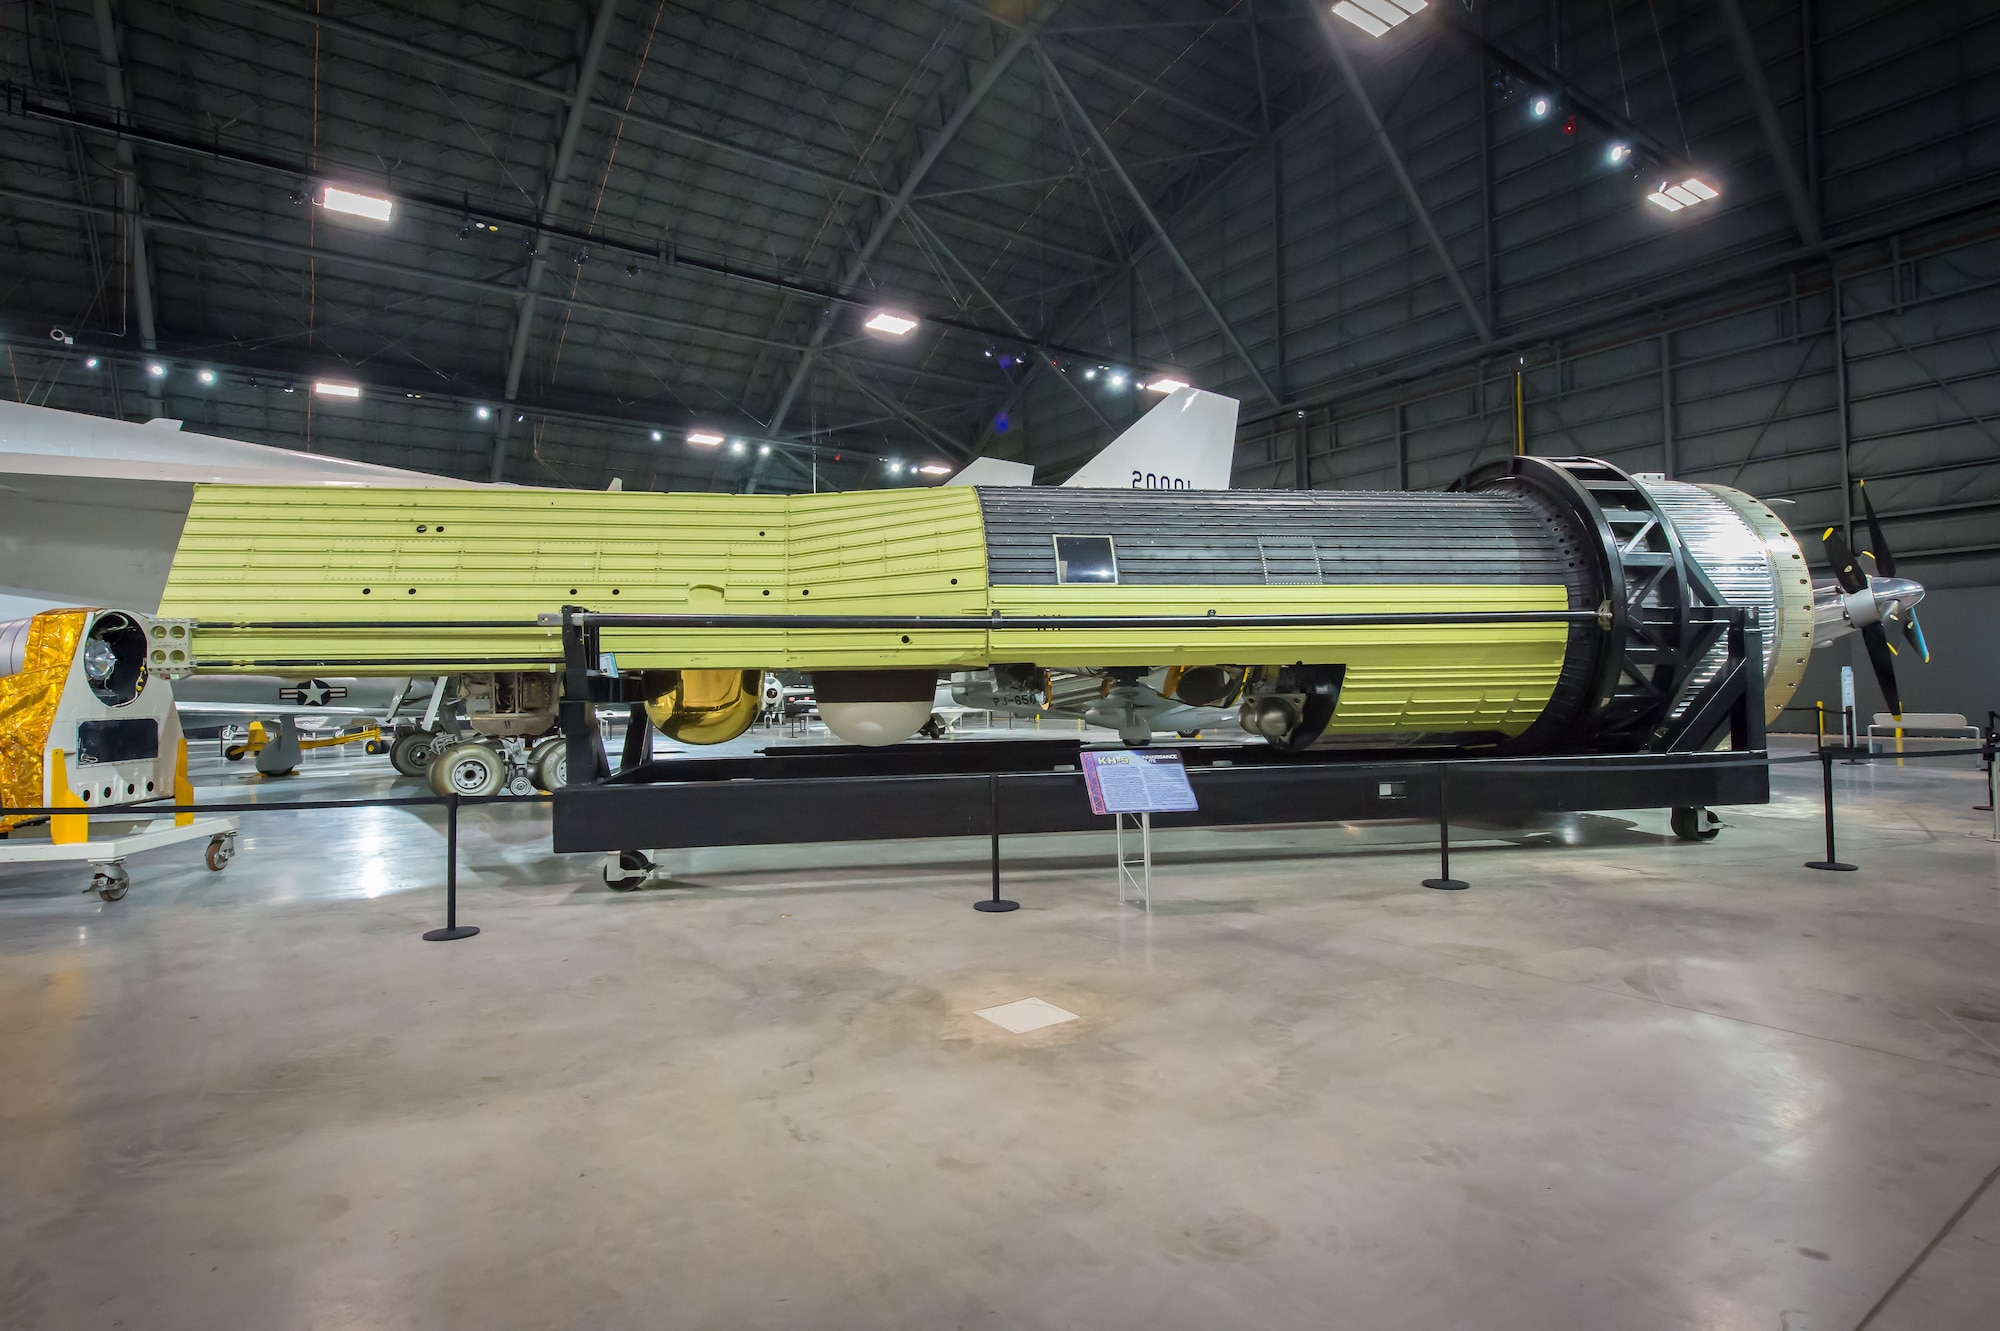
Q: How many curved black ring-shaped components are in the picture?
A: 2